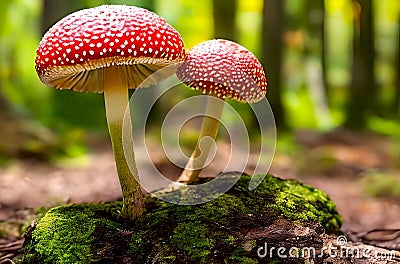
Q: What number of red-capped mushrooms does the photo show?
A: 2